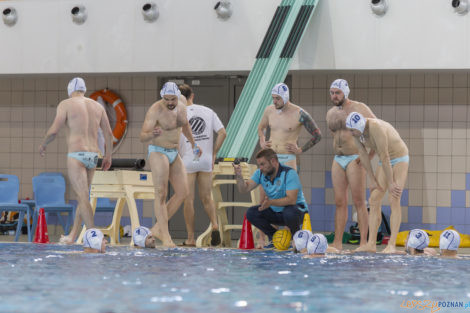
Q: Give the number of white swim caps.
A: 11